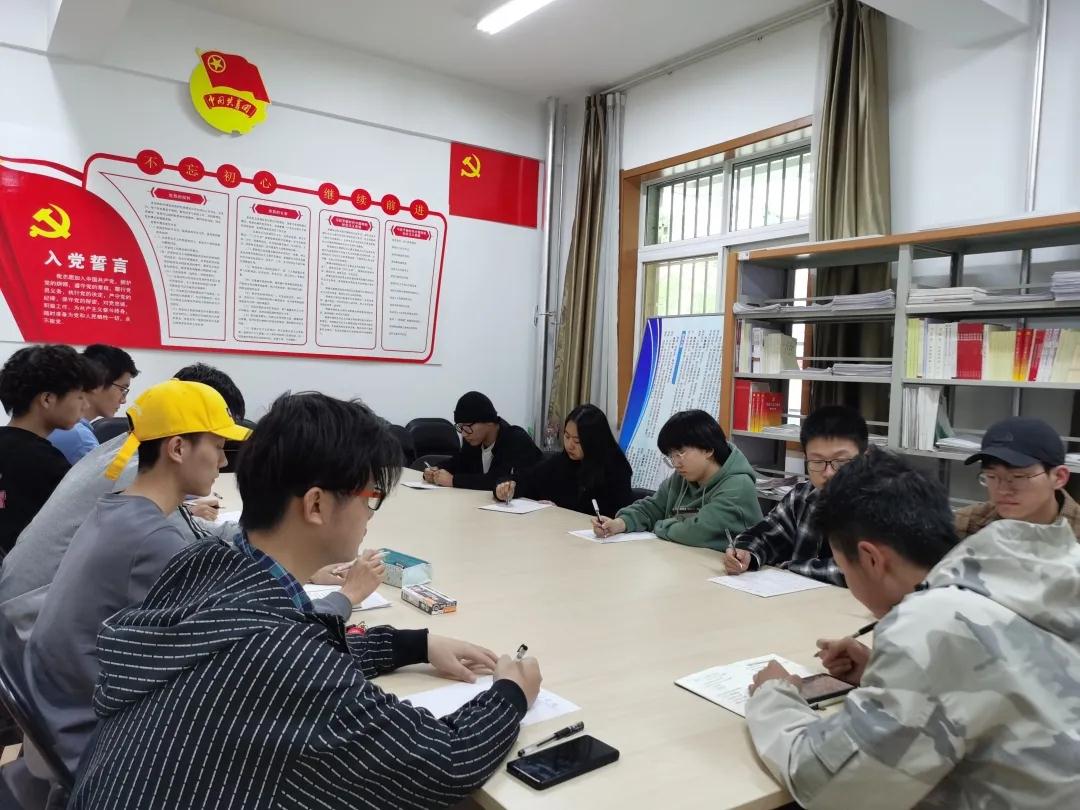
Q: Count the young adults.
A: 11